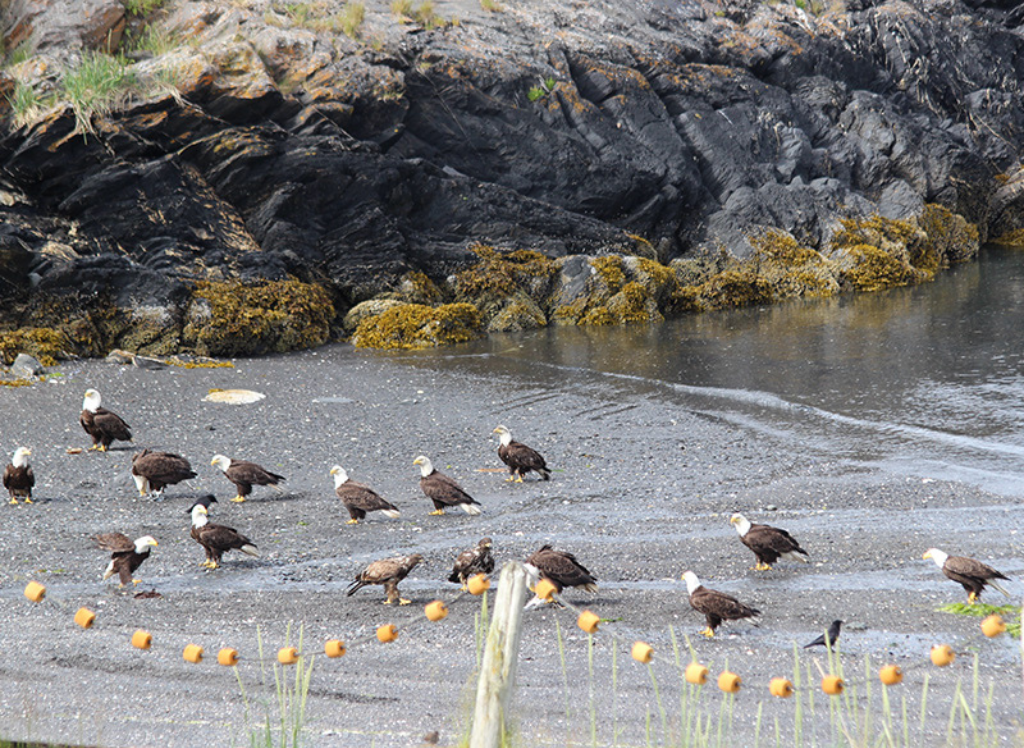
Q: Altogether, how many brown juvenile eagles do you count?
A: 2